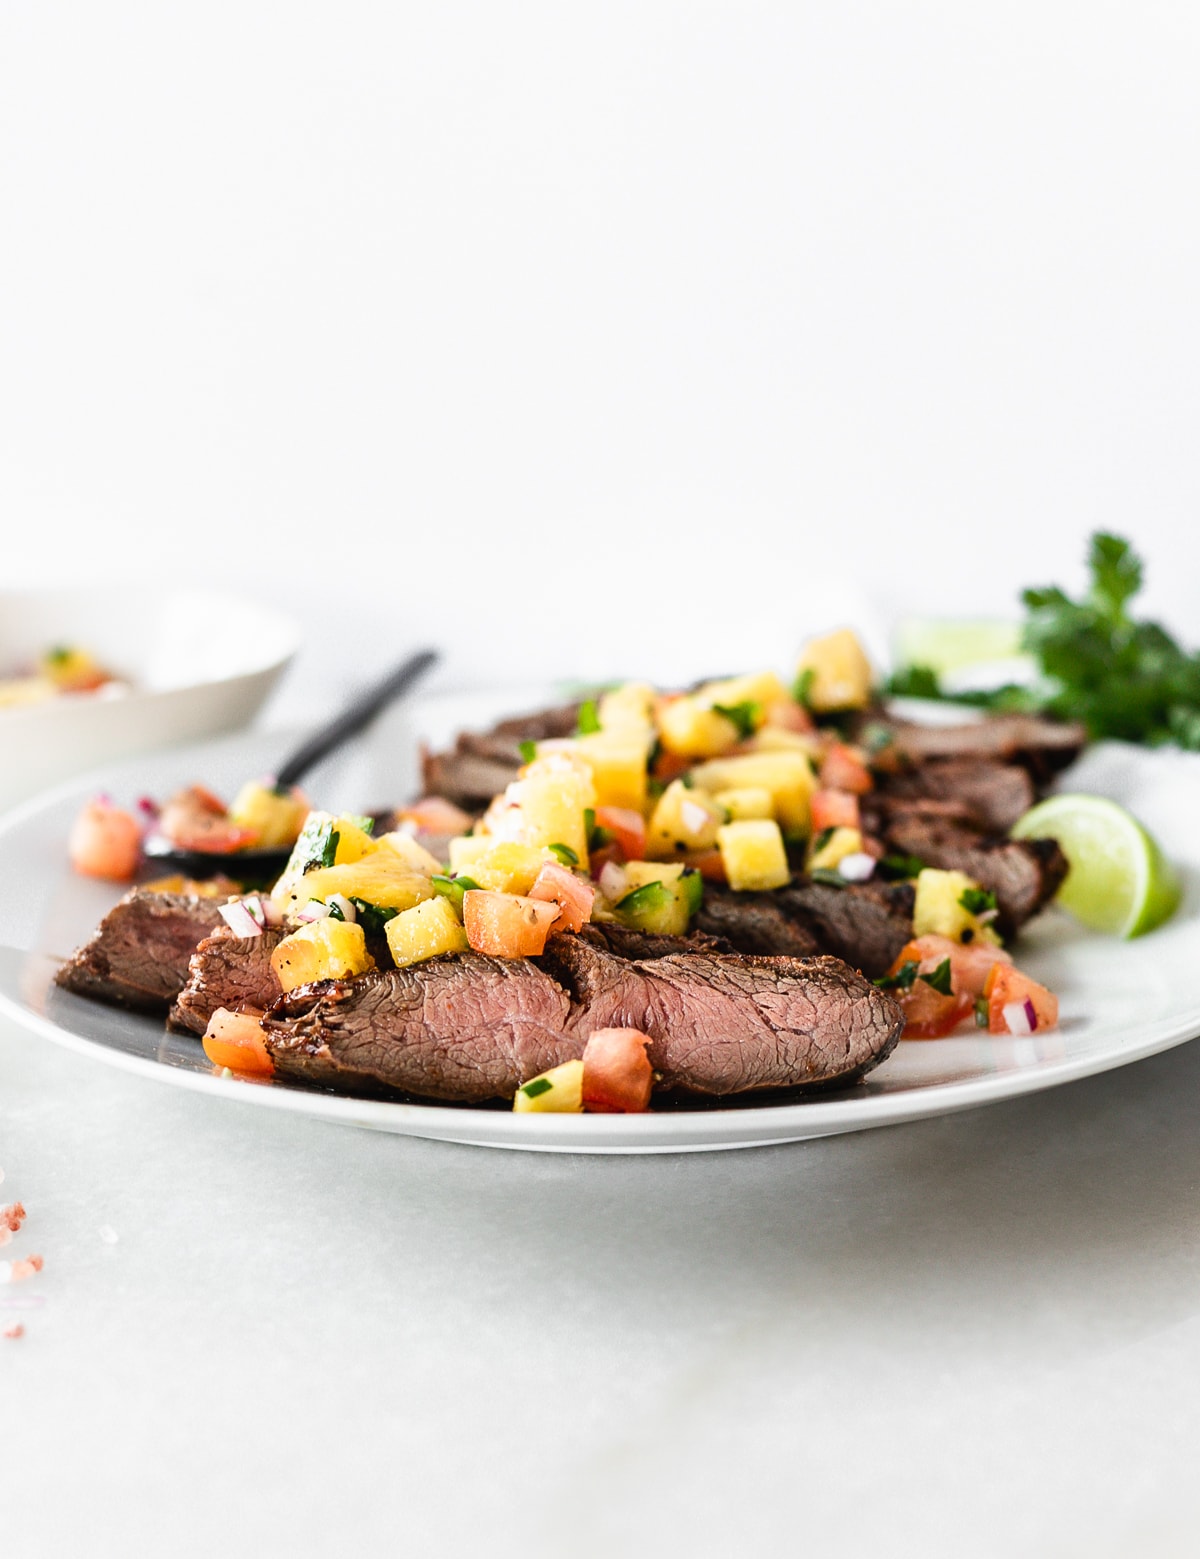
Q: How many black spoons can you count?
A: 1